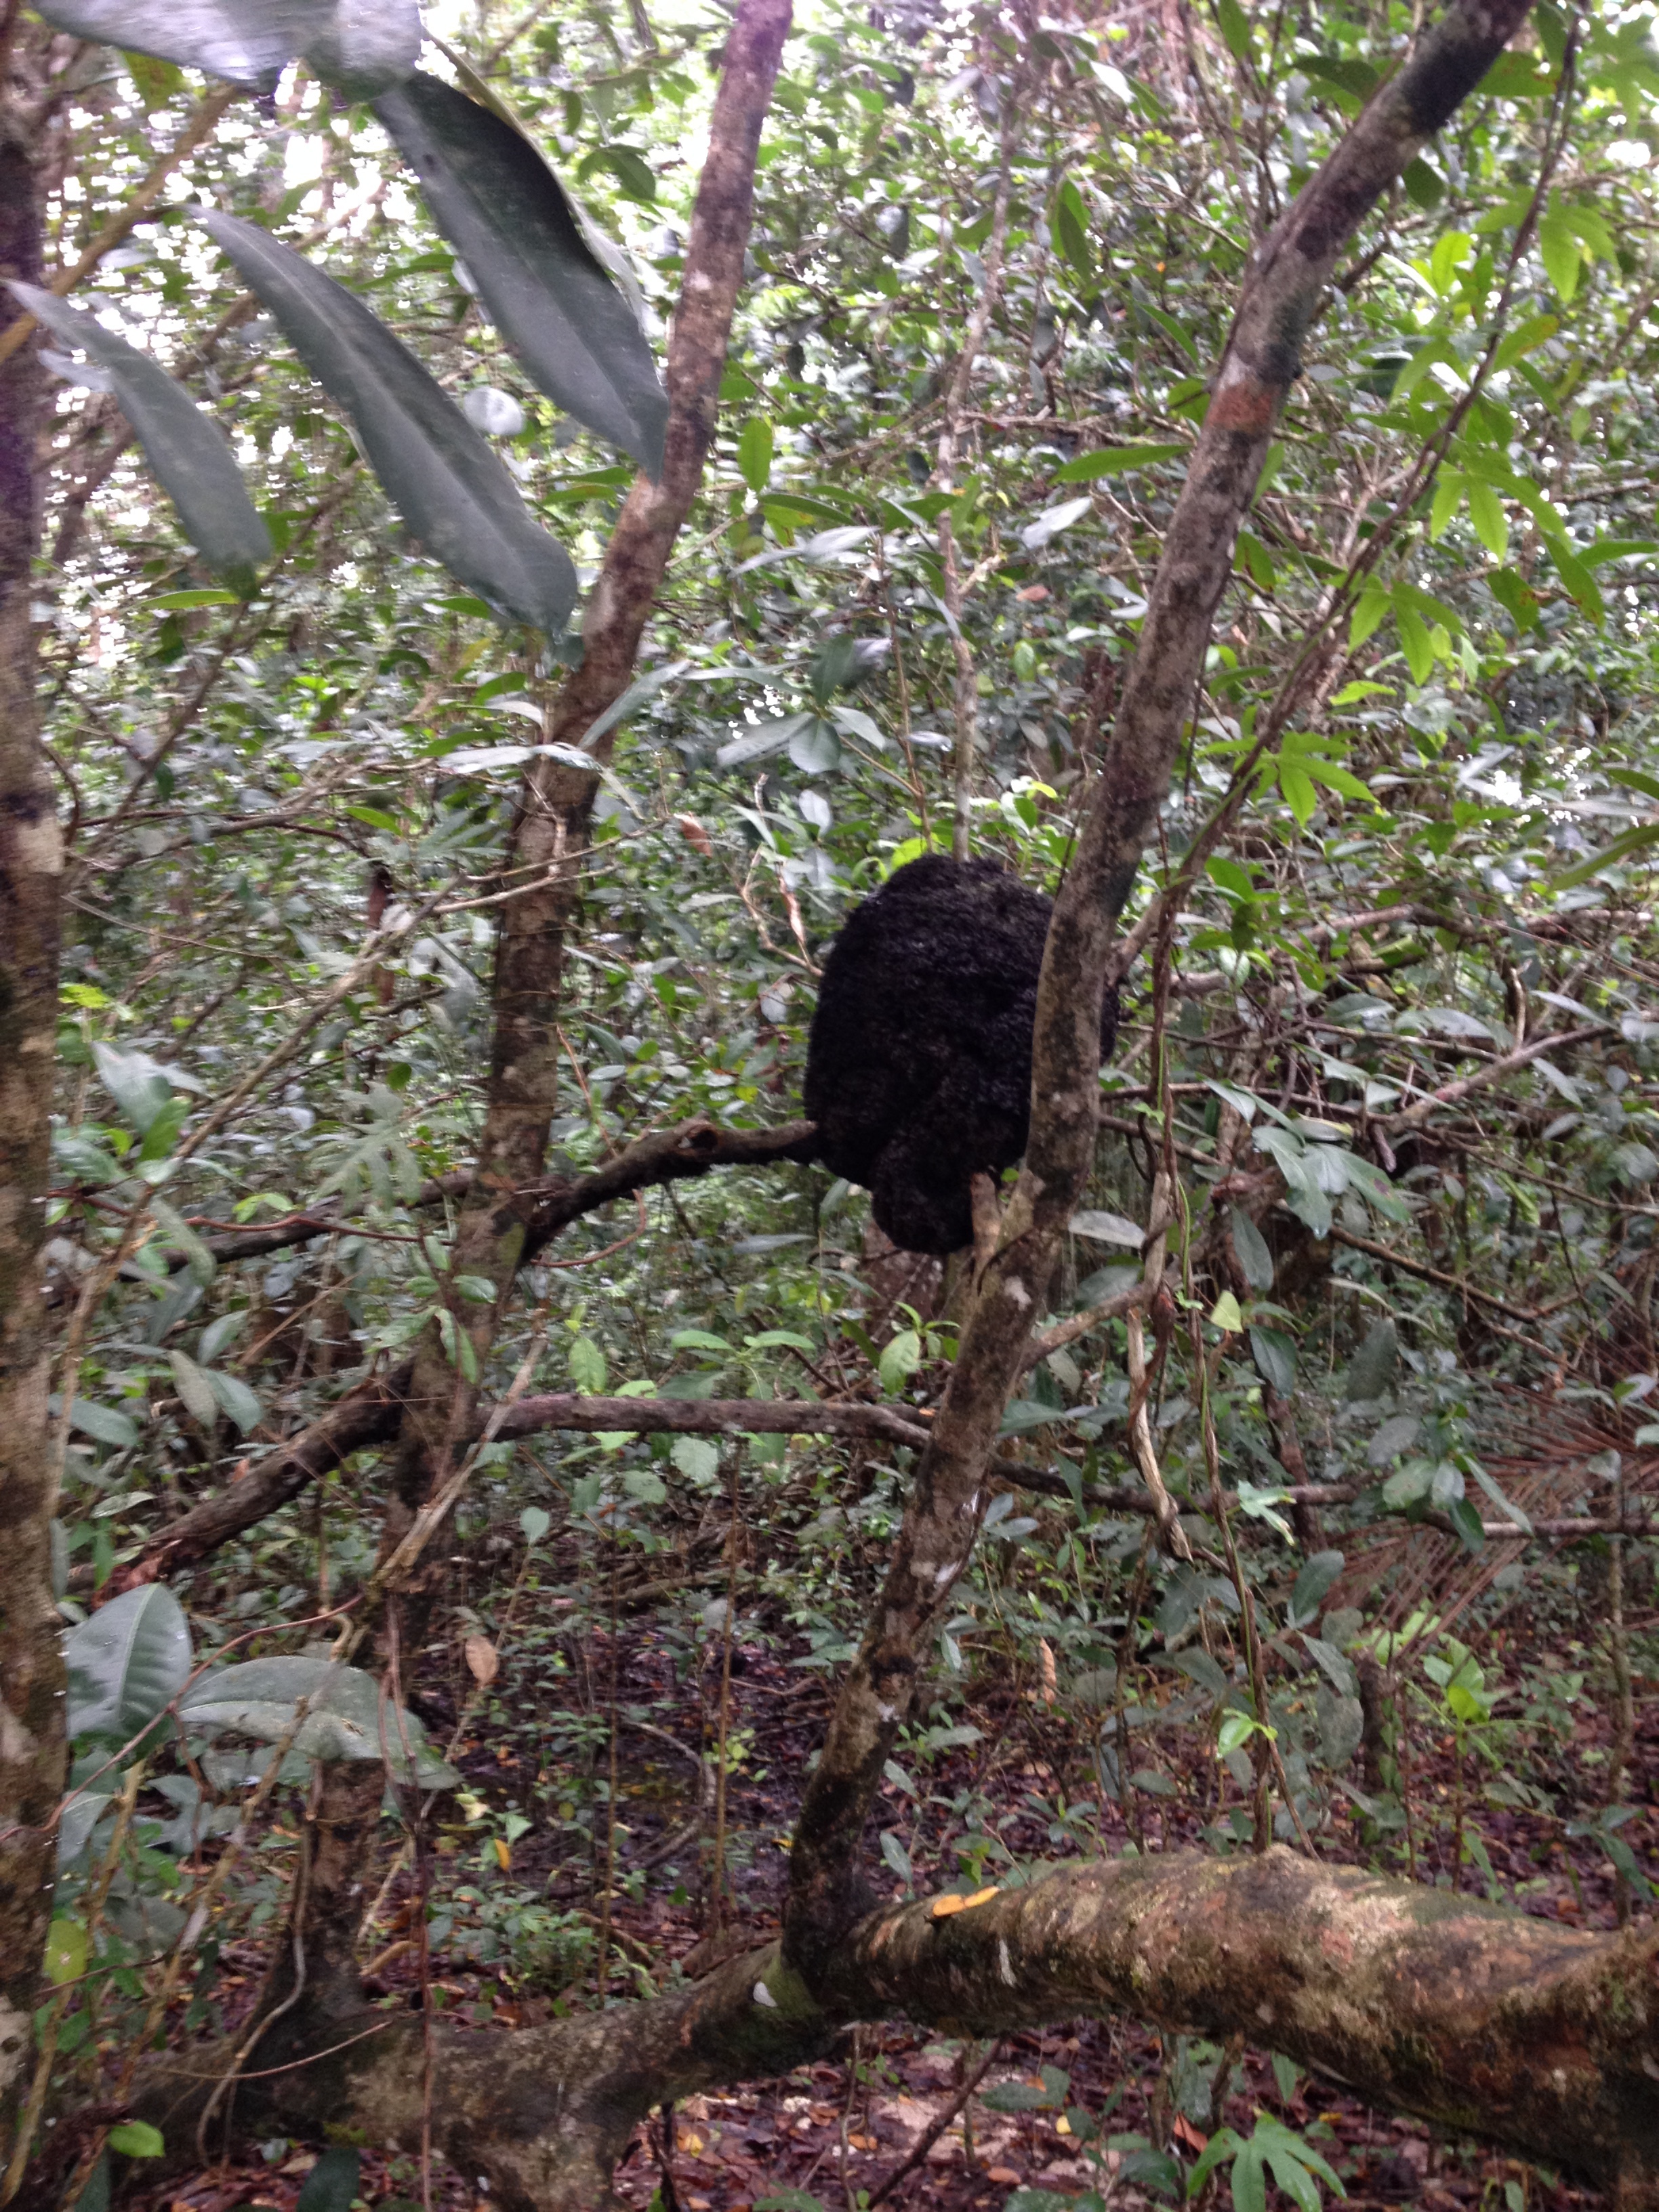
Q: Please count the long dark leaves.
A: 3